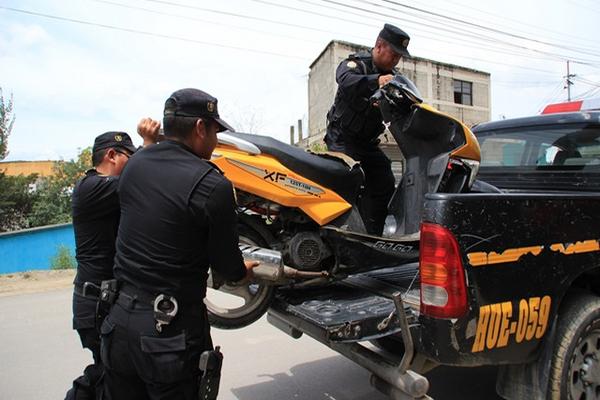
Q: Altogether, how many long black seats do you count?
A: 1